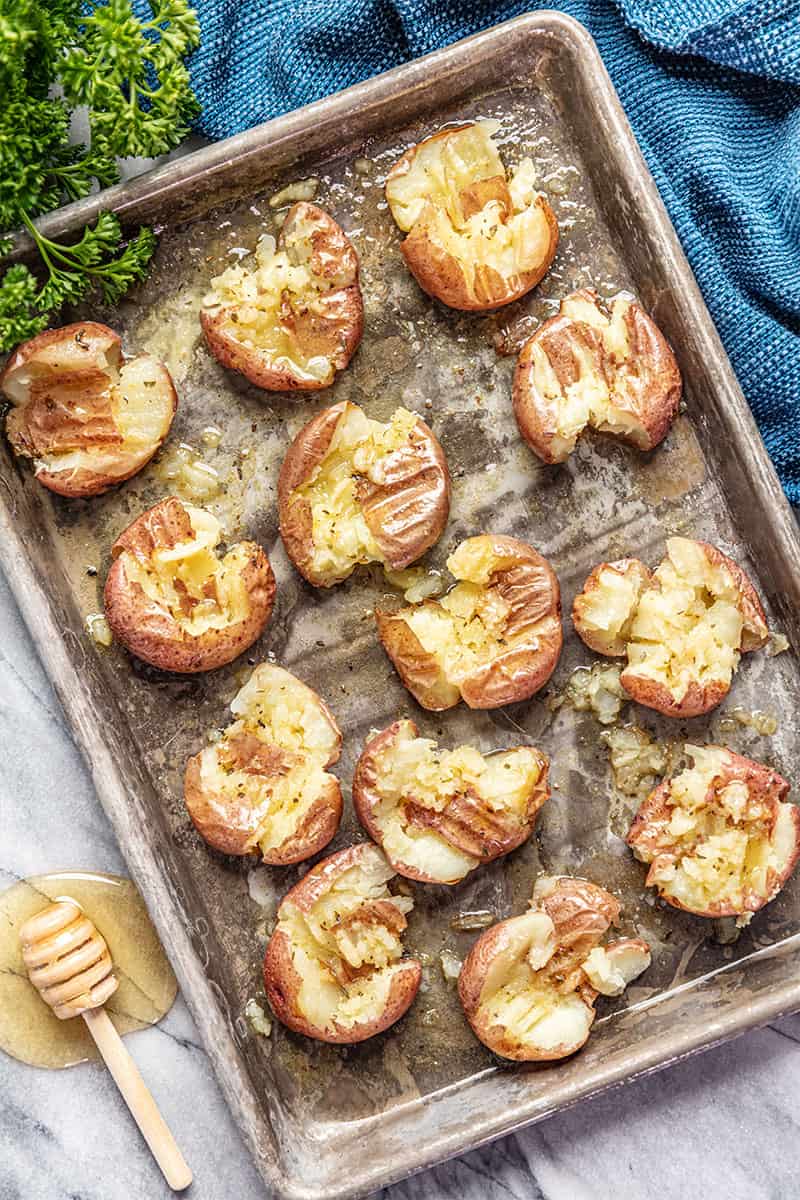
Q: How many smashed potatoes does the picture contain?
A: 13